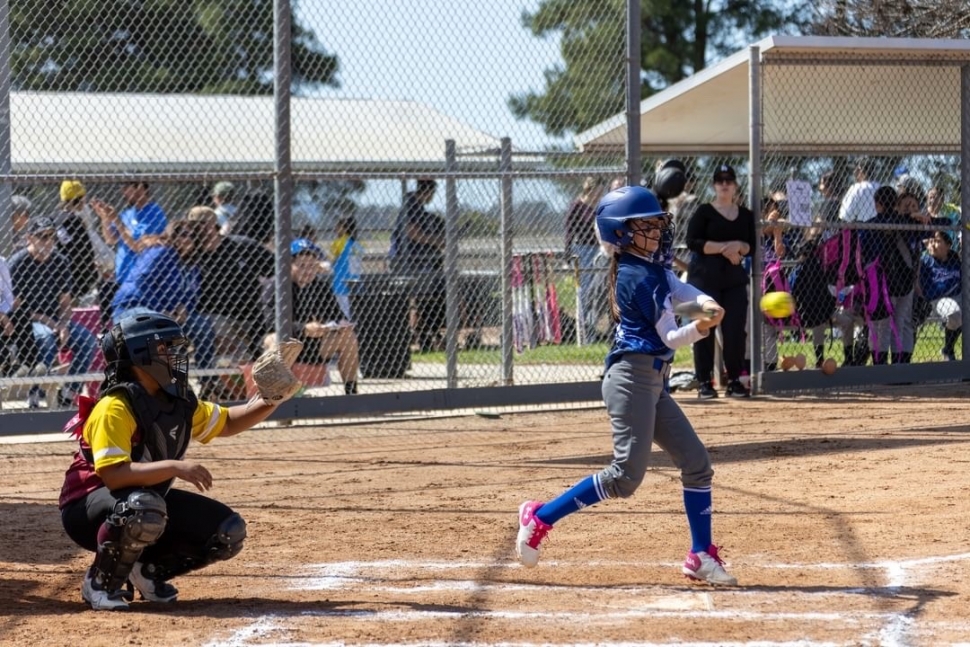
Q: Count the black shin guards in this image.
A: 2